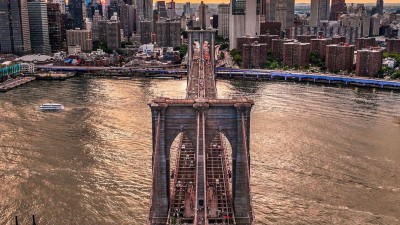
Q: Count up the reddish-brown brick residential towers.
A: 12